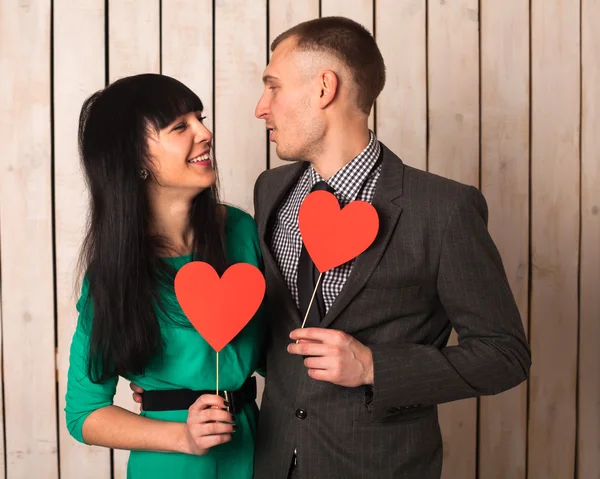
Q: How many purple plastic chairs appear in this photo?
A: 0